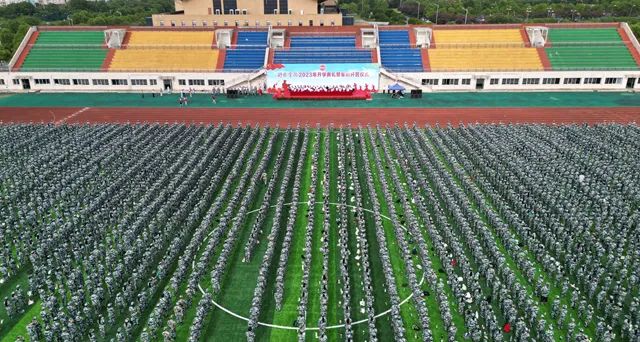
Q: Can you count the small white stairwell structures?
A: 6